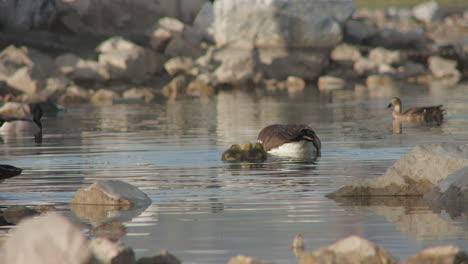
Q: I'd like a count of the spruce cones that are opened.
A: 0